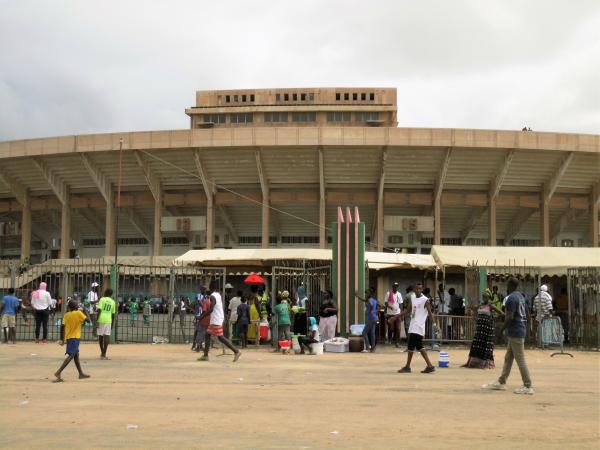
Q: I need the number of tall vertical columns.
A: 12